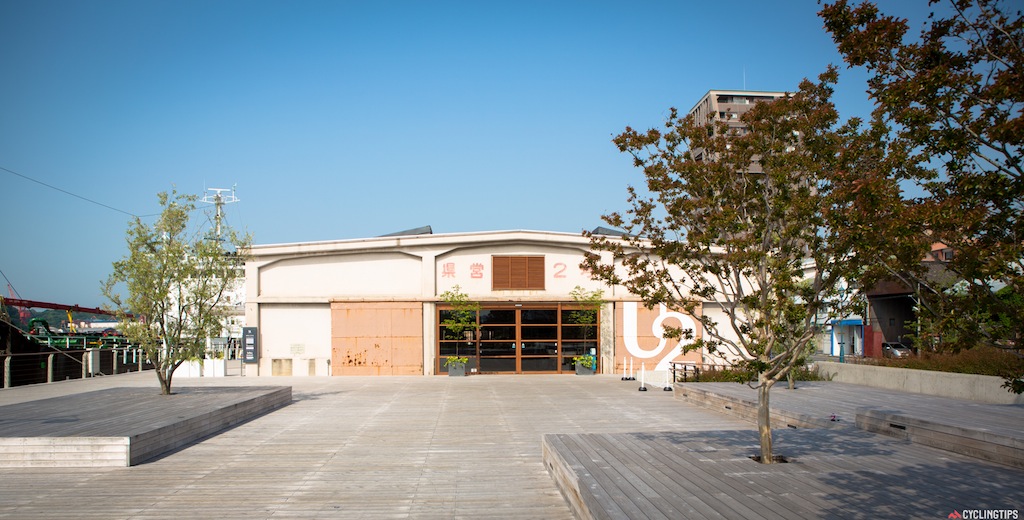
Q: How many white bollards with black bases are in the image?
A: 4